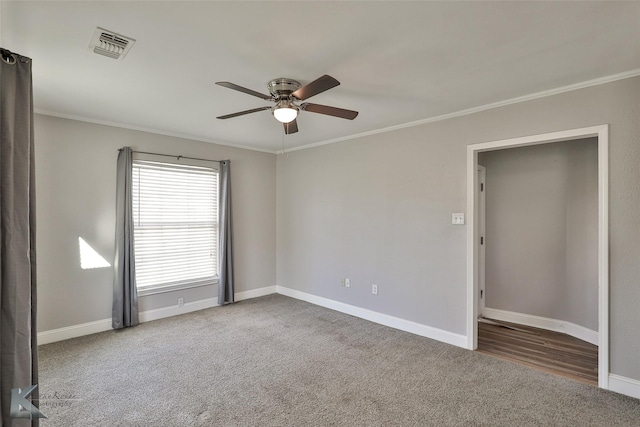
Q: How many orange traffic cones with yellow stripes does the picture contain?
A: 0